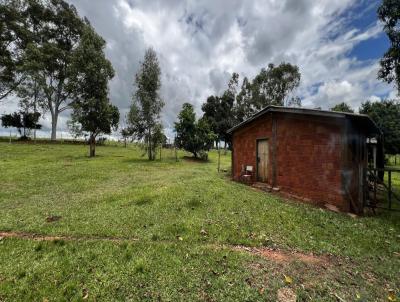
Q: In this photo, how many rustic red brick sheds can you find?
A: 1